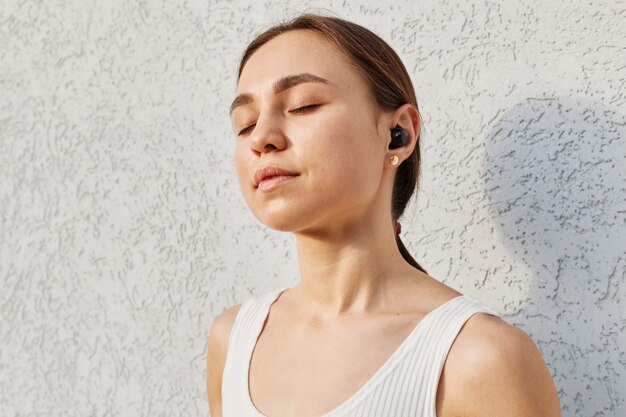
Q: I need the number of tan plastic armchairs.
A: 0